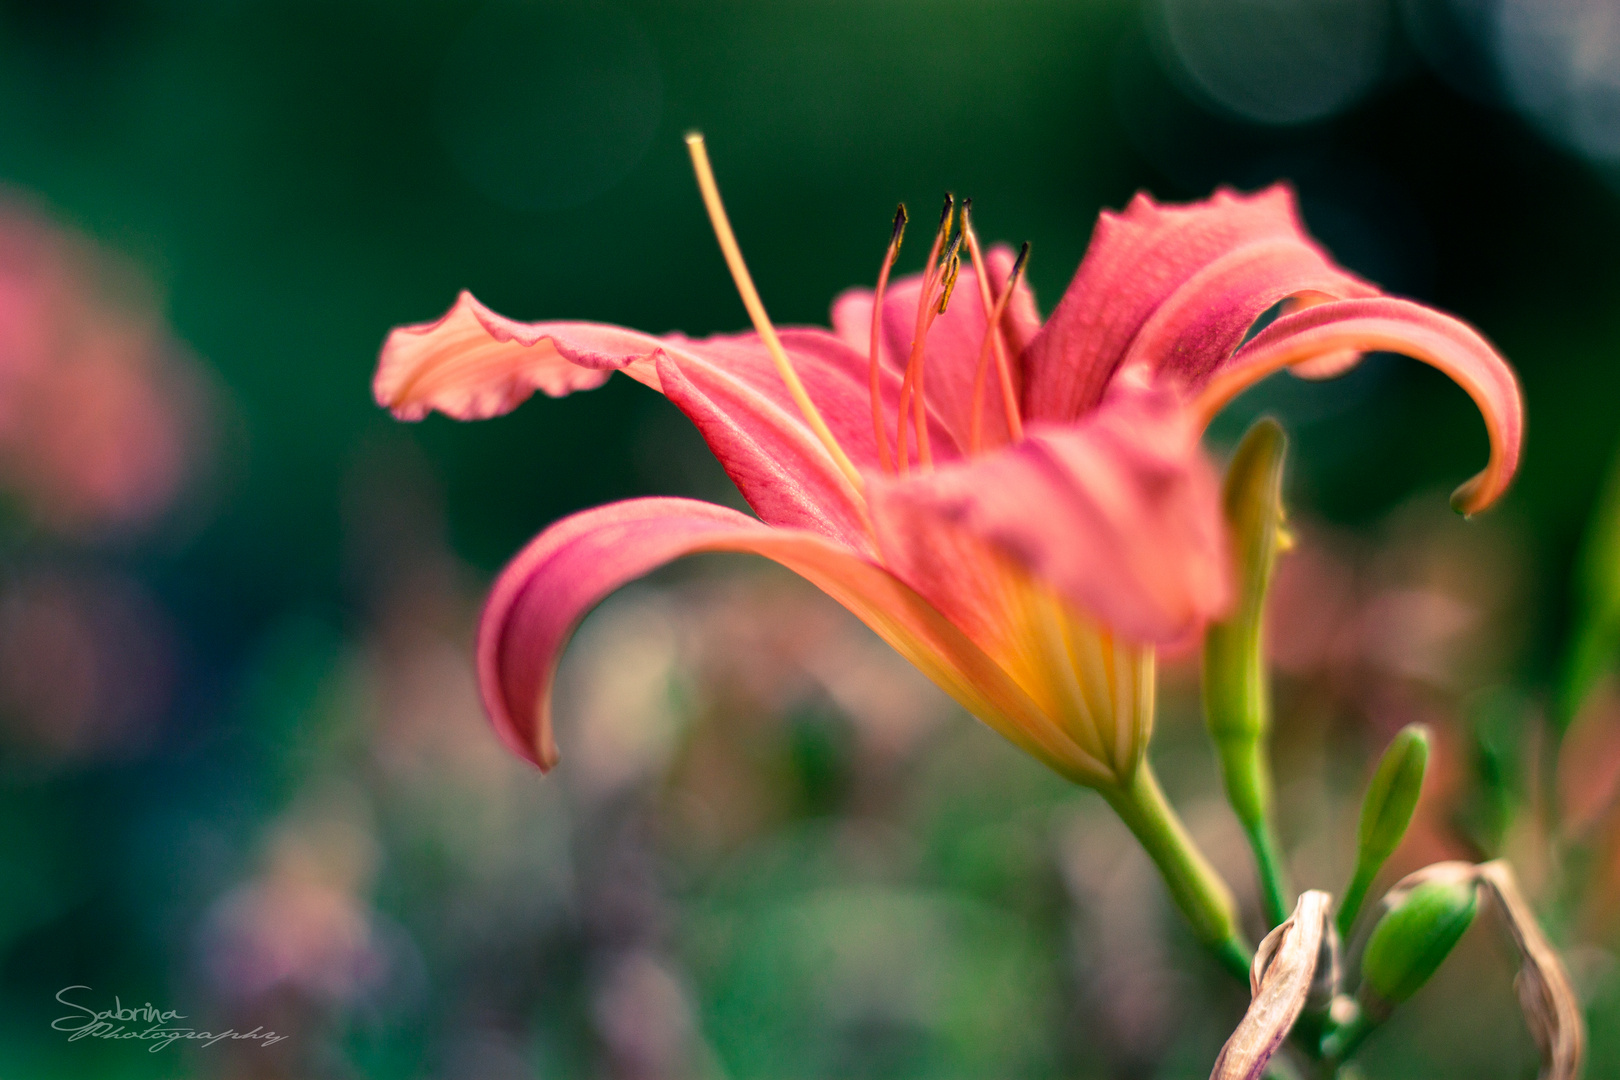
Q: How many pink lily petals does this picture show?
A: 6